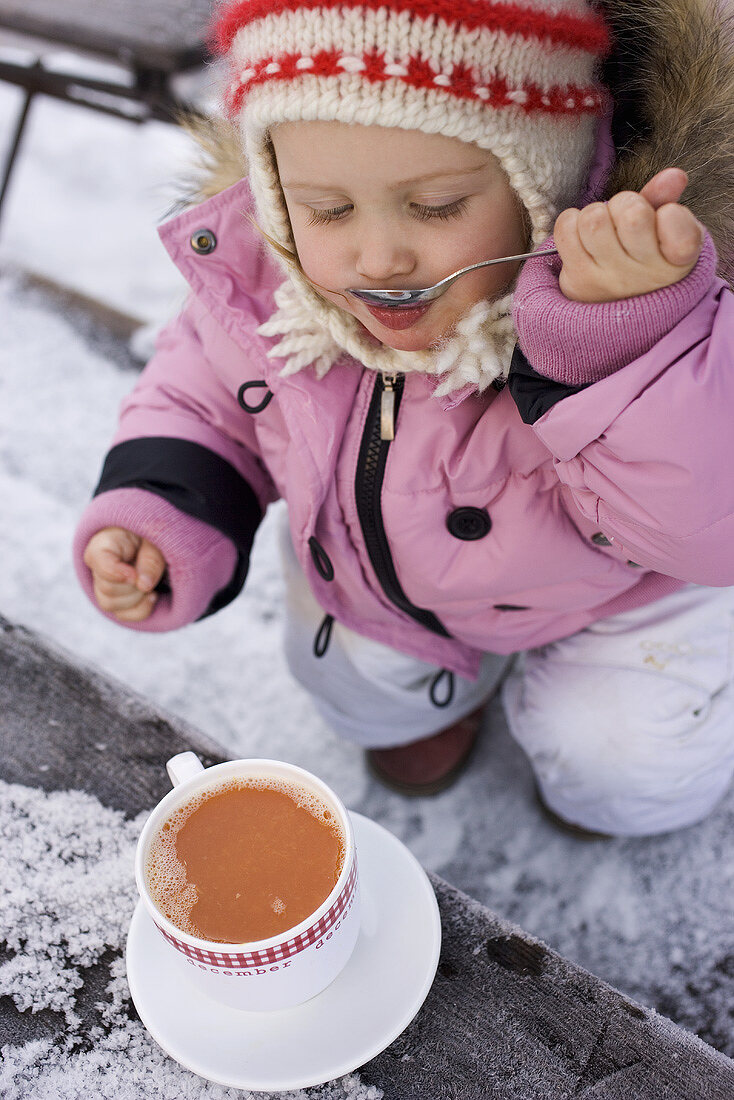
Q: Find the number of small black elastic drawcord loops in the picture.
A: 4